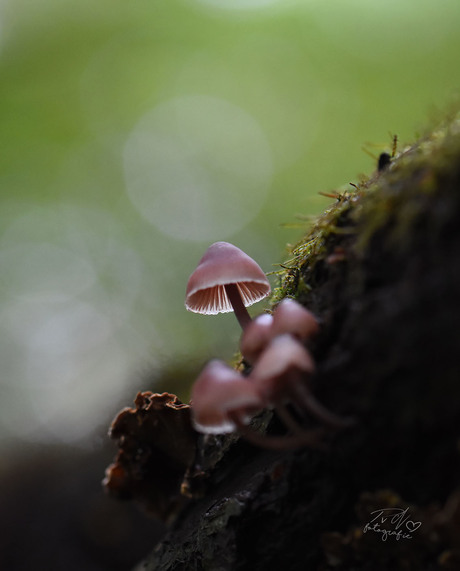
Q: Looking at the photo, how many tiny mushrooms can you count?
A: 5